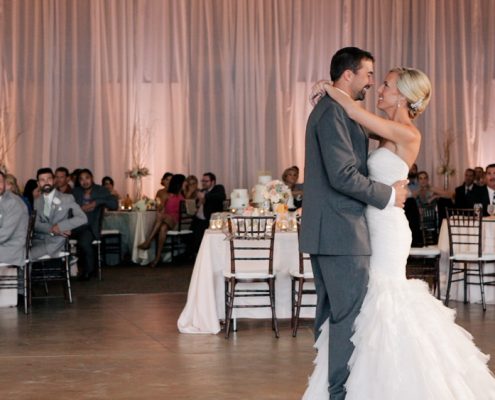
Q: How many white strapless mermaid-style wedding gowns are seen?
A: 1